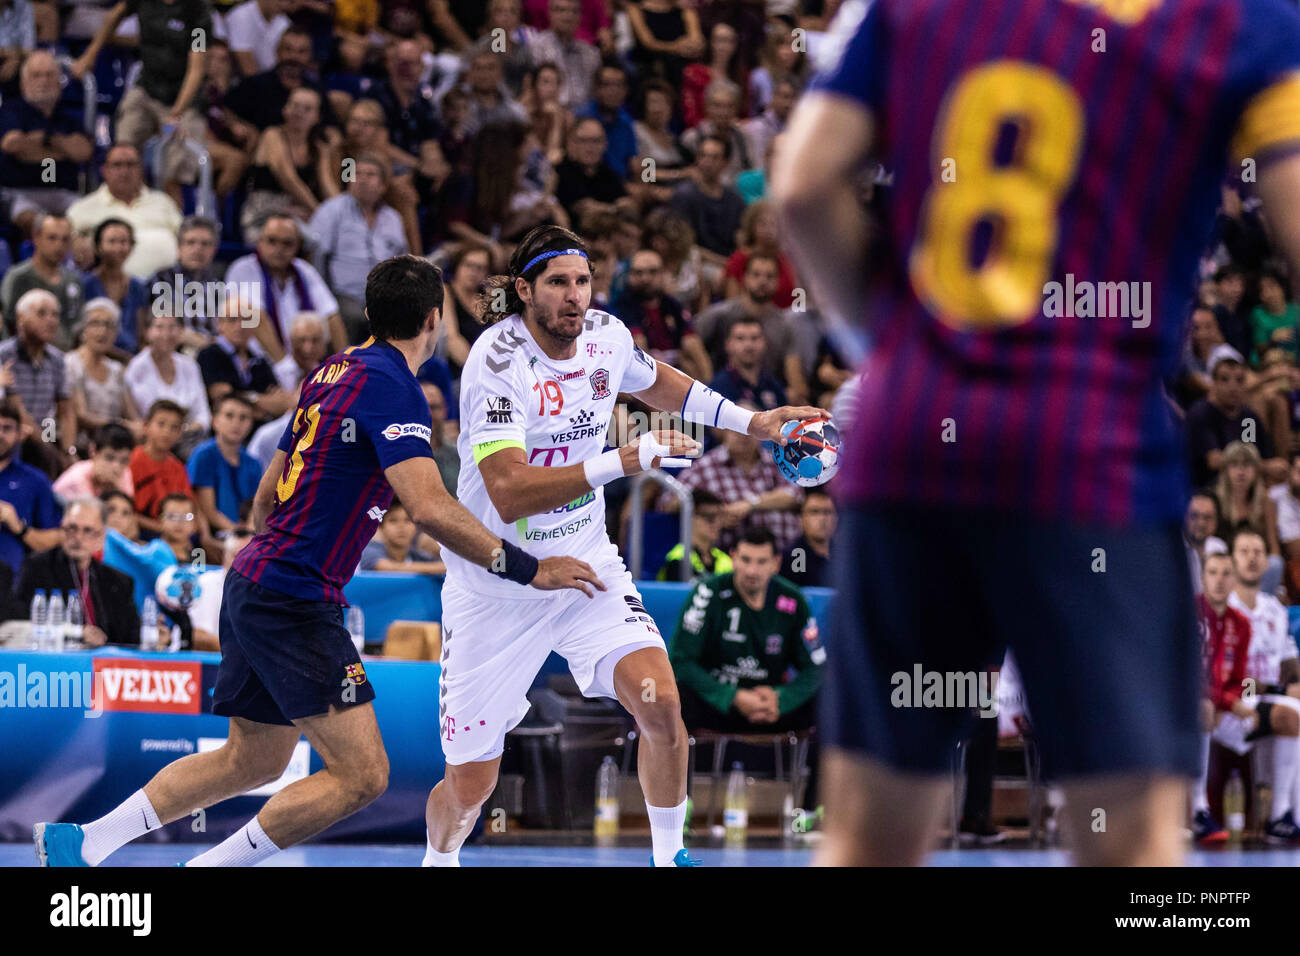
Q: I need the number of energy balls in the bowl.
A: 0